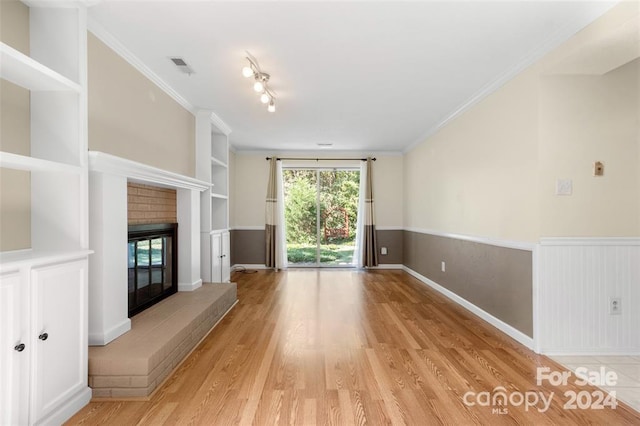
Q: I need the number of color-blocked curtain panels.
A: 2